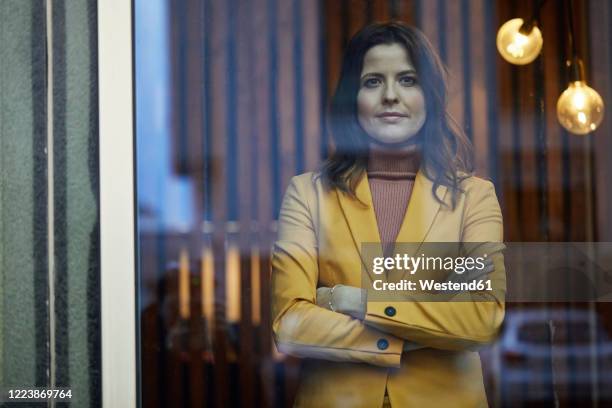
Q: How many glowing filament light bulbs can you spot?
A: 2